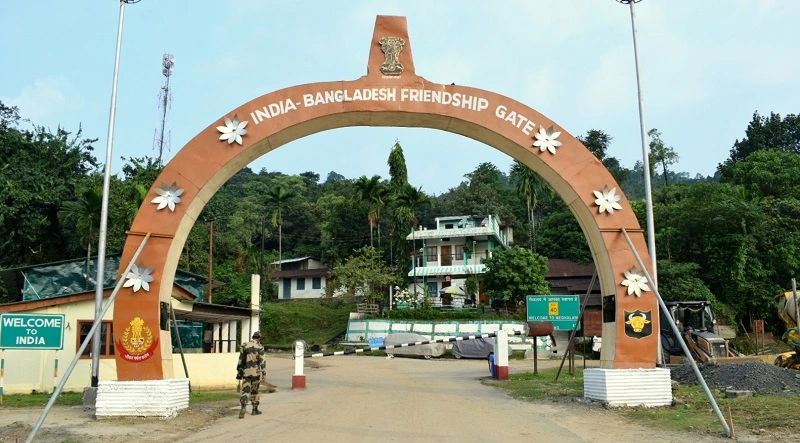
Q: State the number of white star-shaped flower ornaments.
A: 6